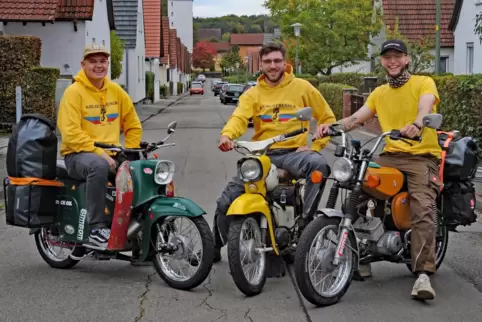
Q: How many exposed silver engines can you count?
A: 1